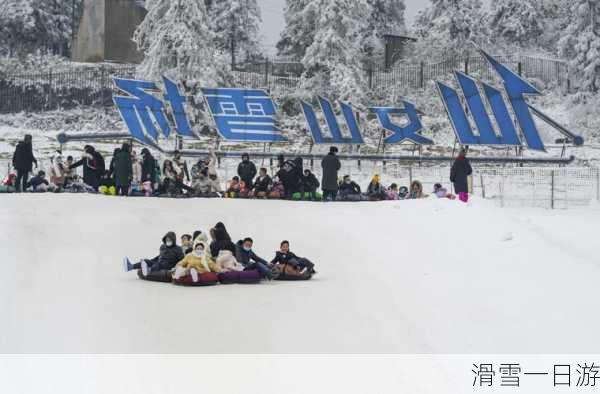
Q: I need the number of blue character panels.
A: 5